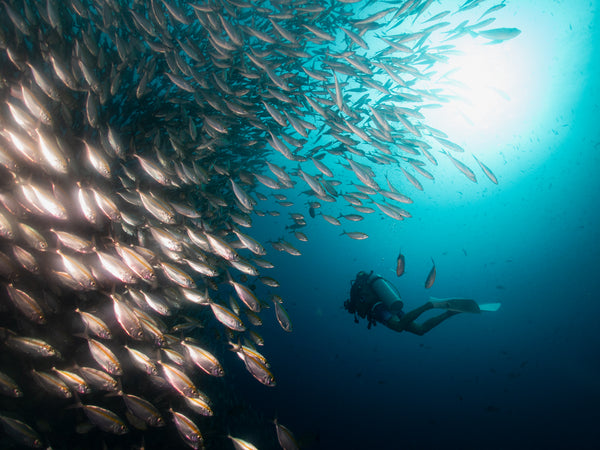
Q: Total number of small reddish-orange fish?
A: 2